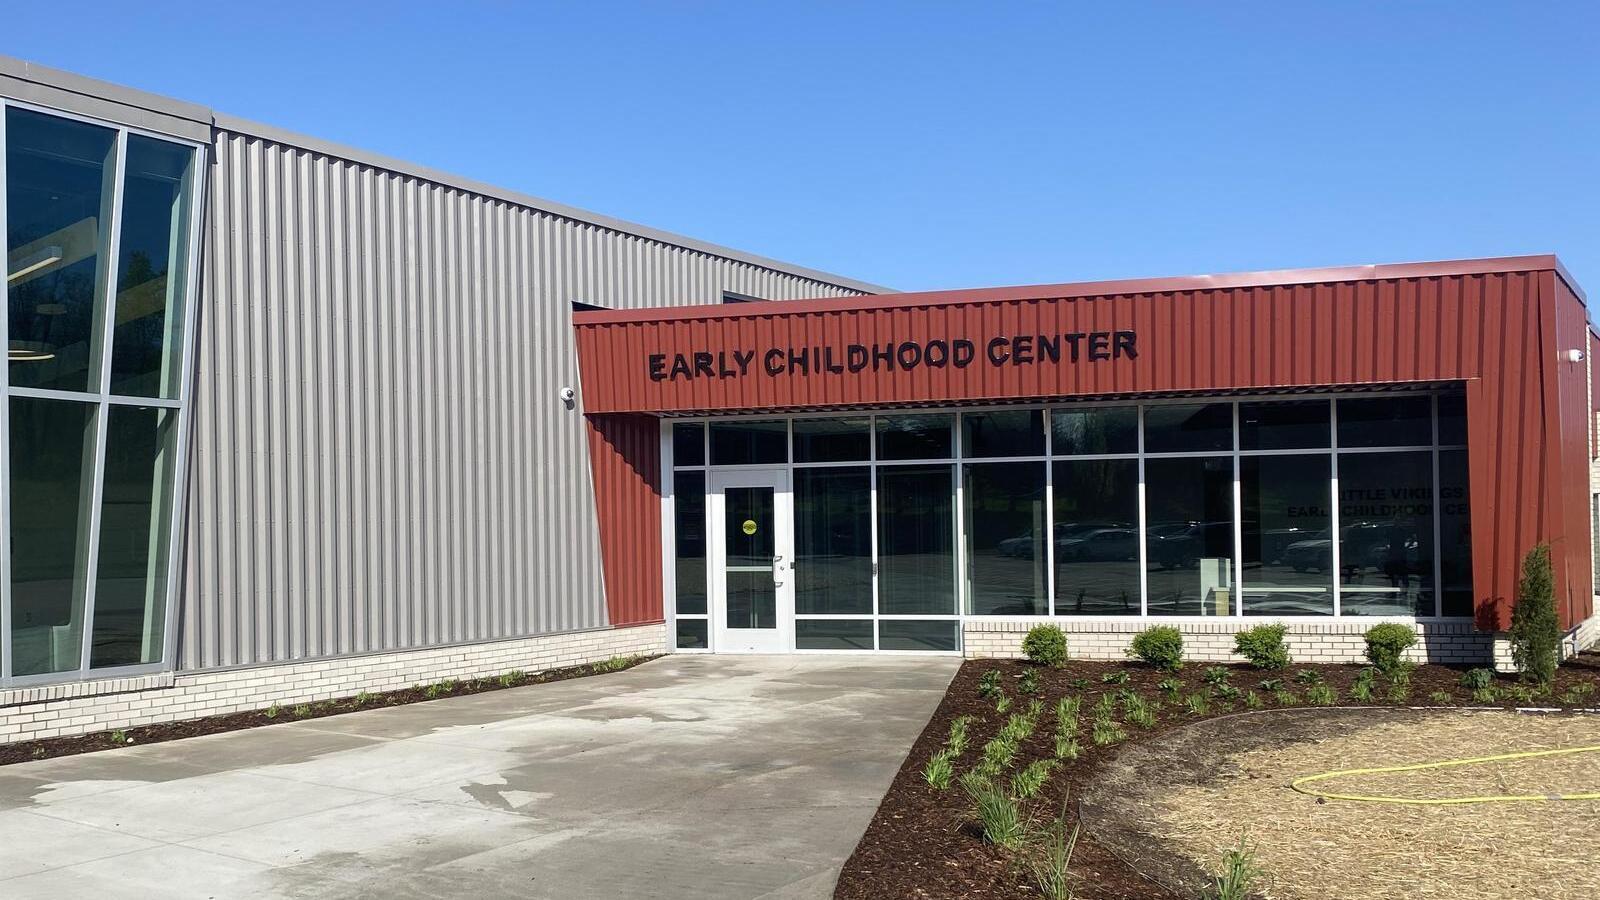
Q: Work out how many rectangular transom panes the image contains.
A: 10